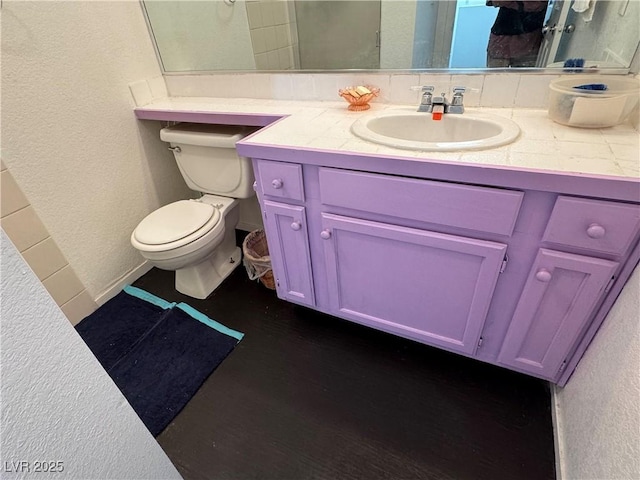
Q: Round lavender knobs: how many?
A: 5